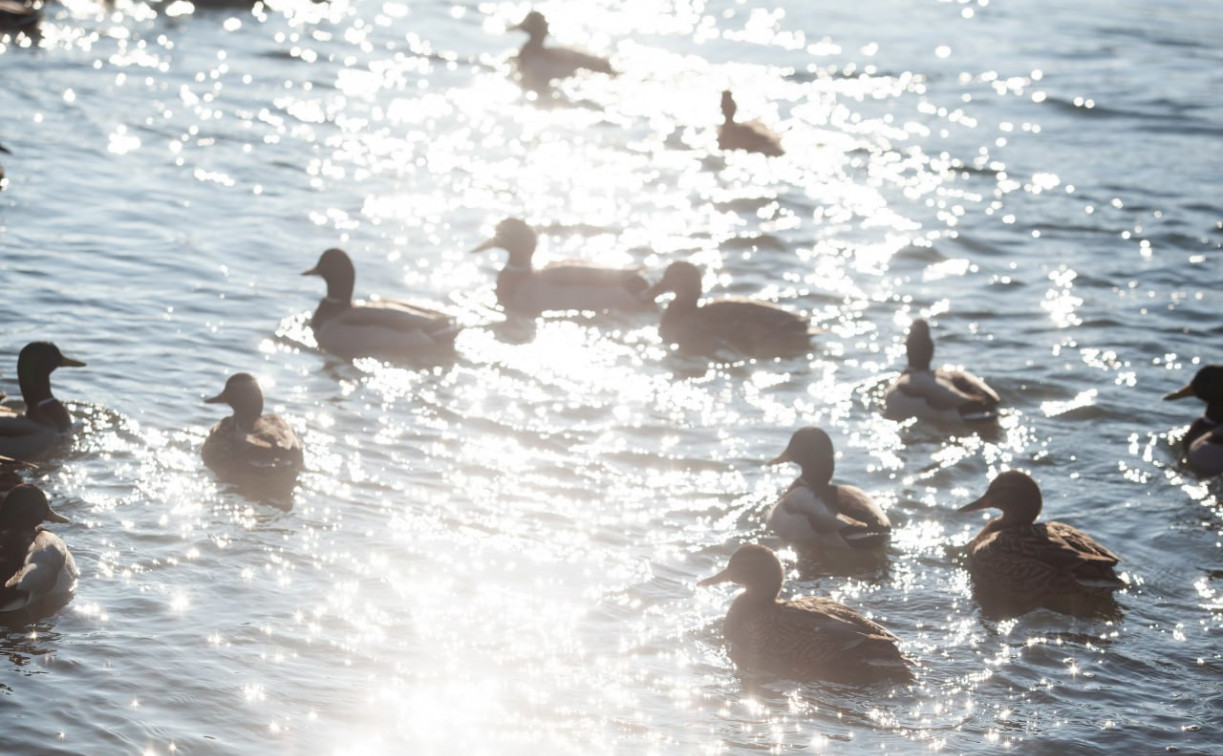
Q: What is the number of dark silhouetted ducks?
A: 13